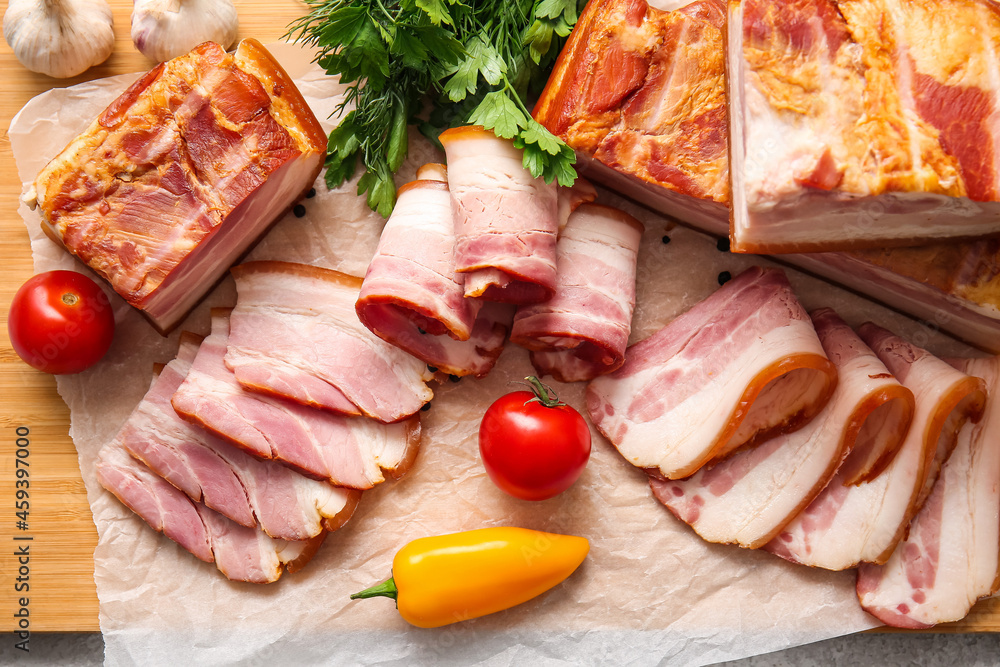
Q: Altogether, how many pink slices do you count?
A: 11